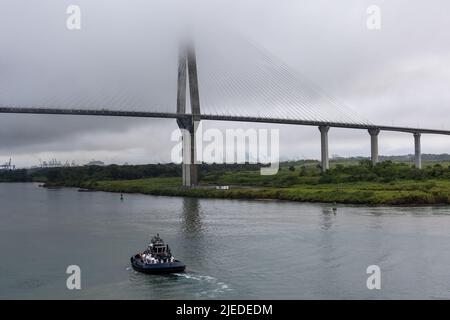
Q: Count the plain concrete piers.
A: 3